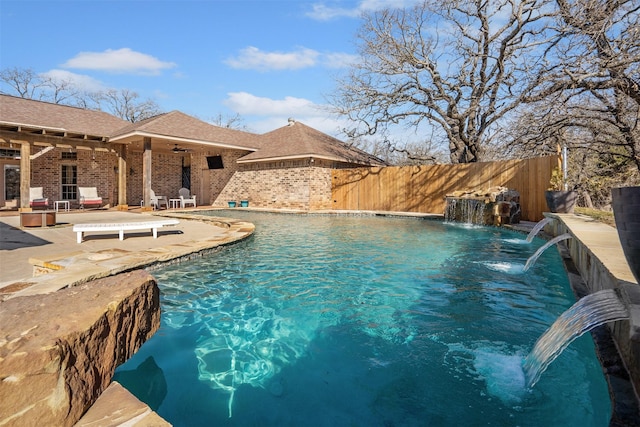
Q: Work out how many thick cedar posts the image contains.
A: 3